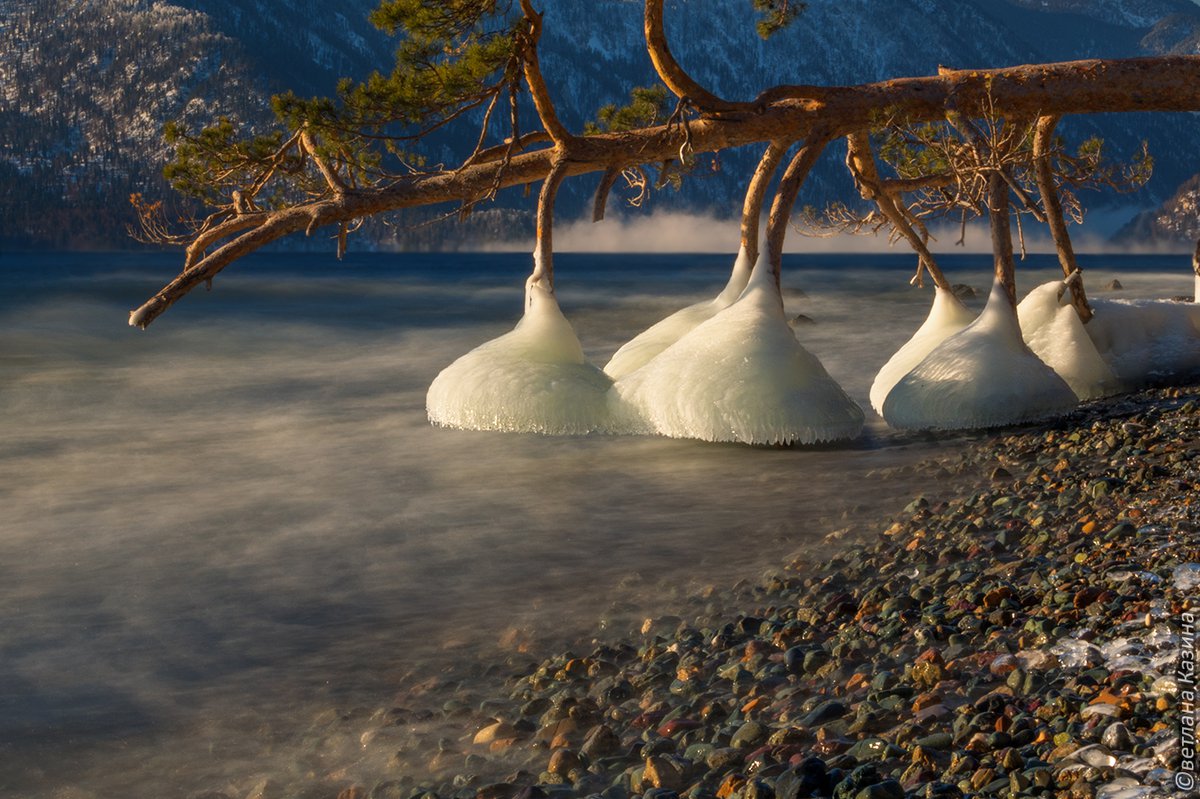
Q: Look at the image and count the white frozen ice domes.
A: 6